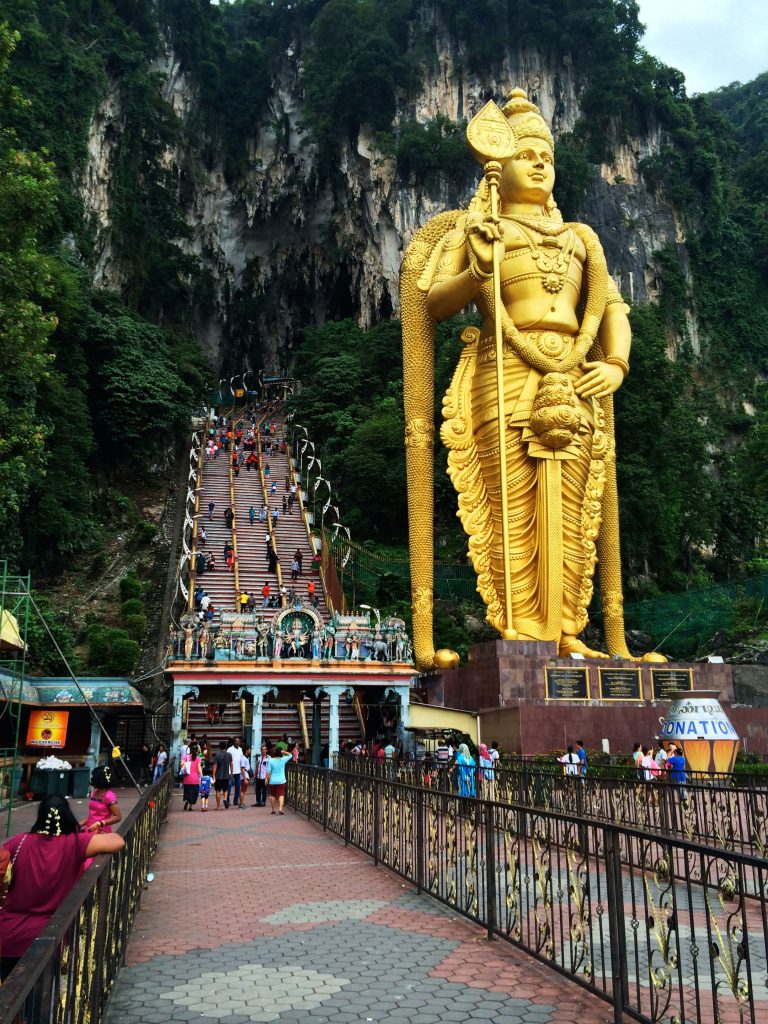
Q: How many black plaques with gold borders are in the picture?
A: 3